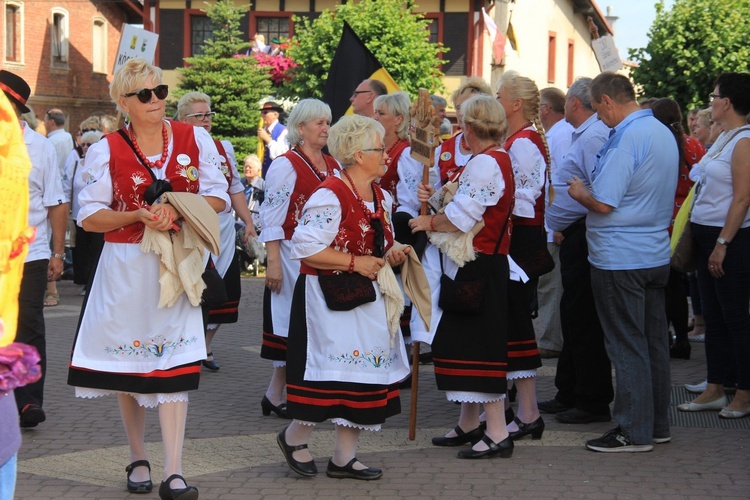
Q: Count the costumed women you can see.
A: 8